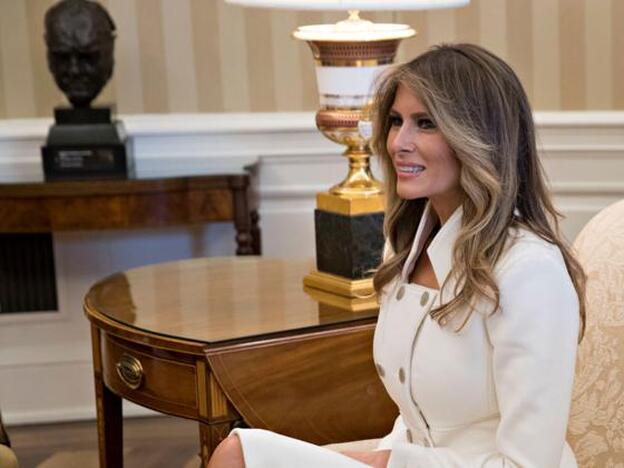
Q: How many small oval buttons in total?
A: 6